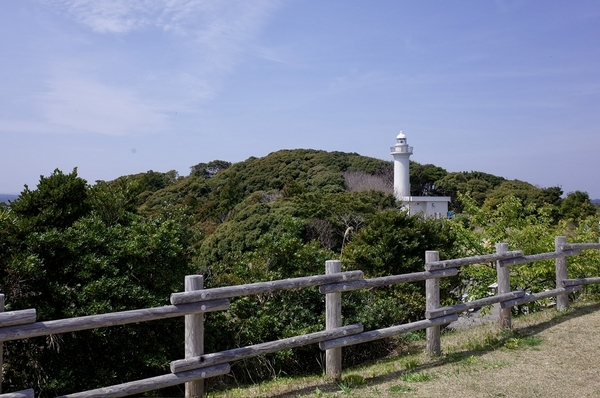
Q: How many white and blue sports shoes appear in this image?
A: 0